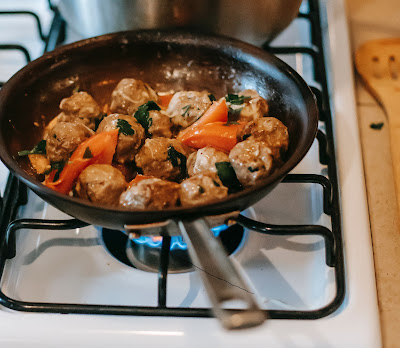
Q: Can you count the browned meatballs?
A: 14